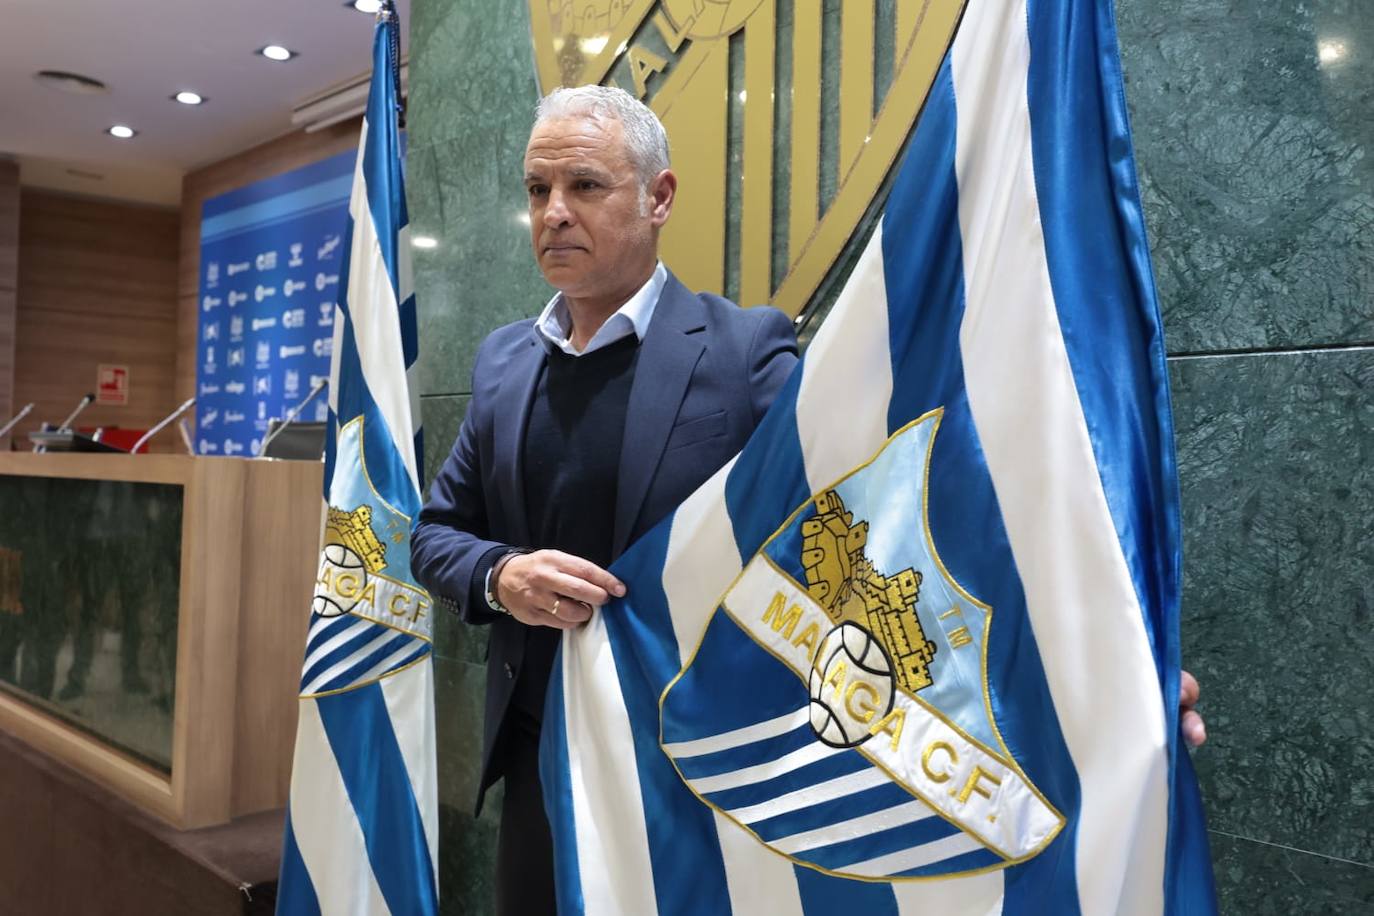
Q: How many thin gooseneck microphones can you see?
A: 4